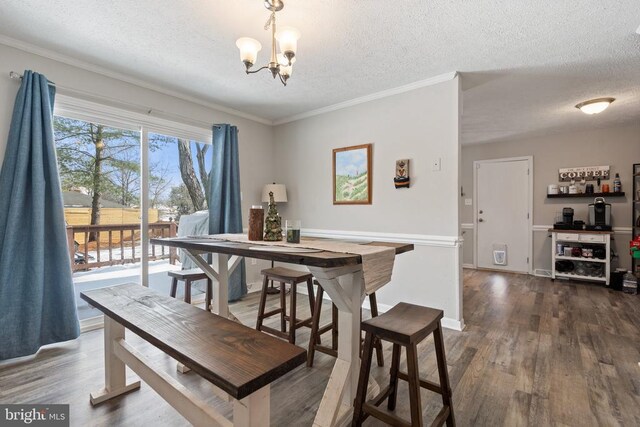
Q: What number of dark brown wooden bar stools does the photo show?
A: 4